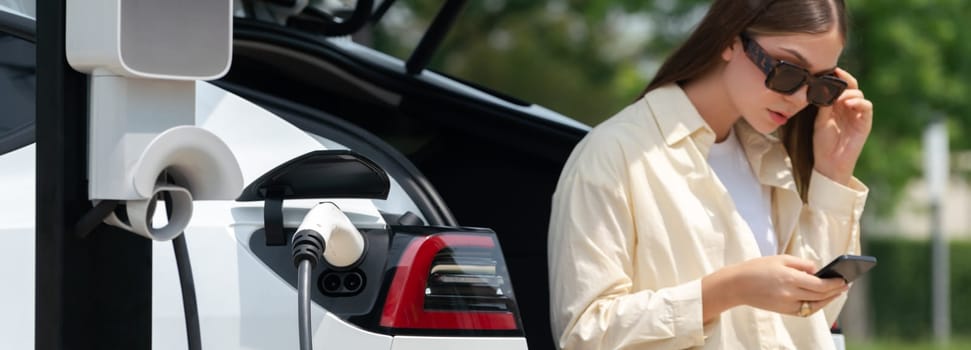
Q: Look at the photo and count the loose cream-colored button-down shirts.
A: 1